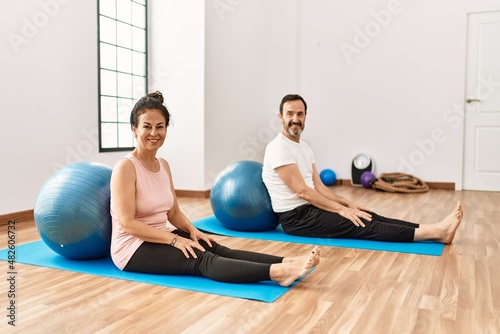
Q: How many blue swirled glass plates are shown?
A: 0